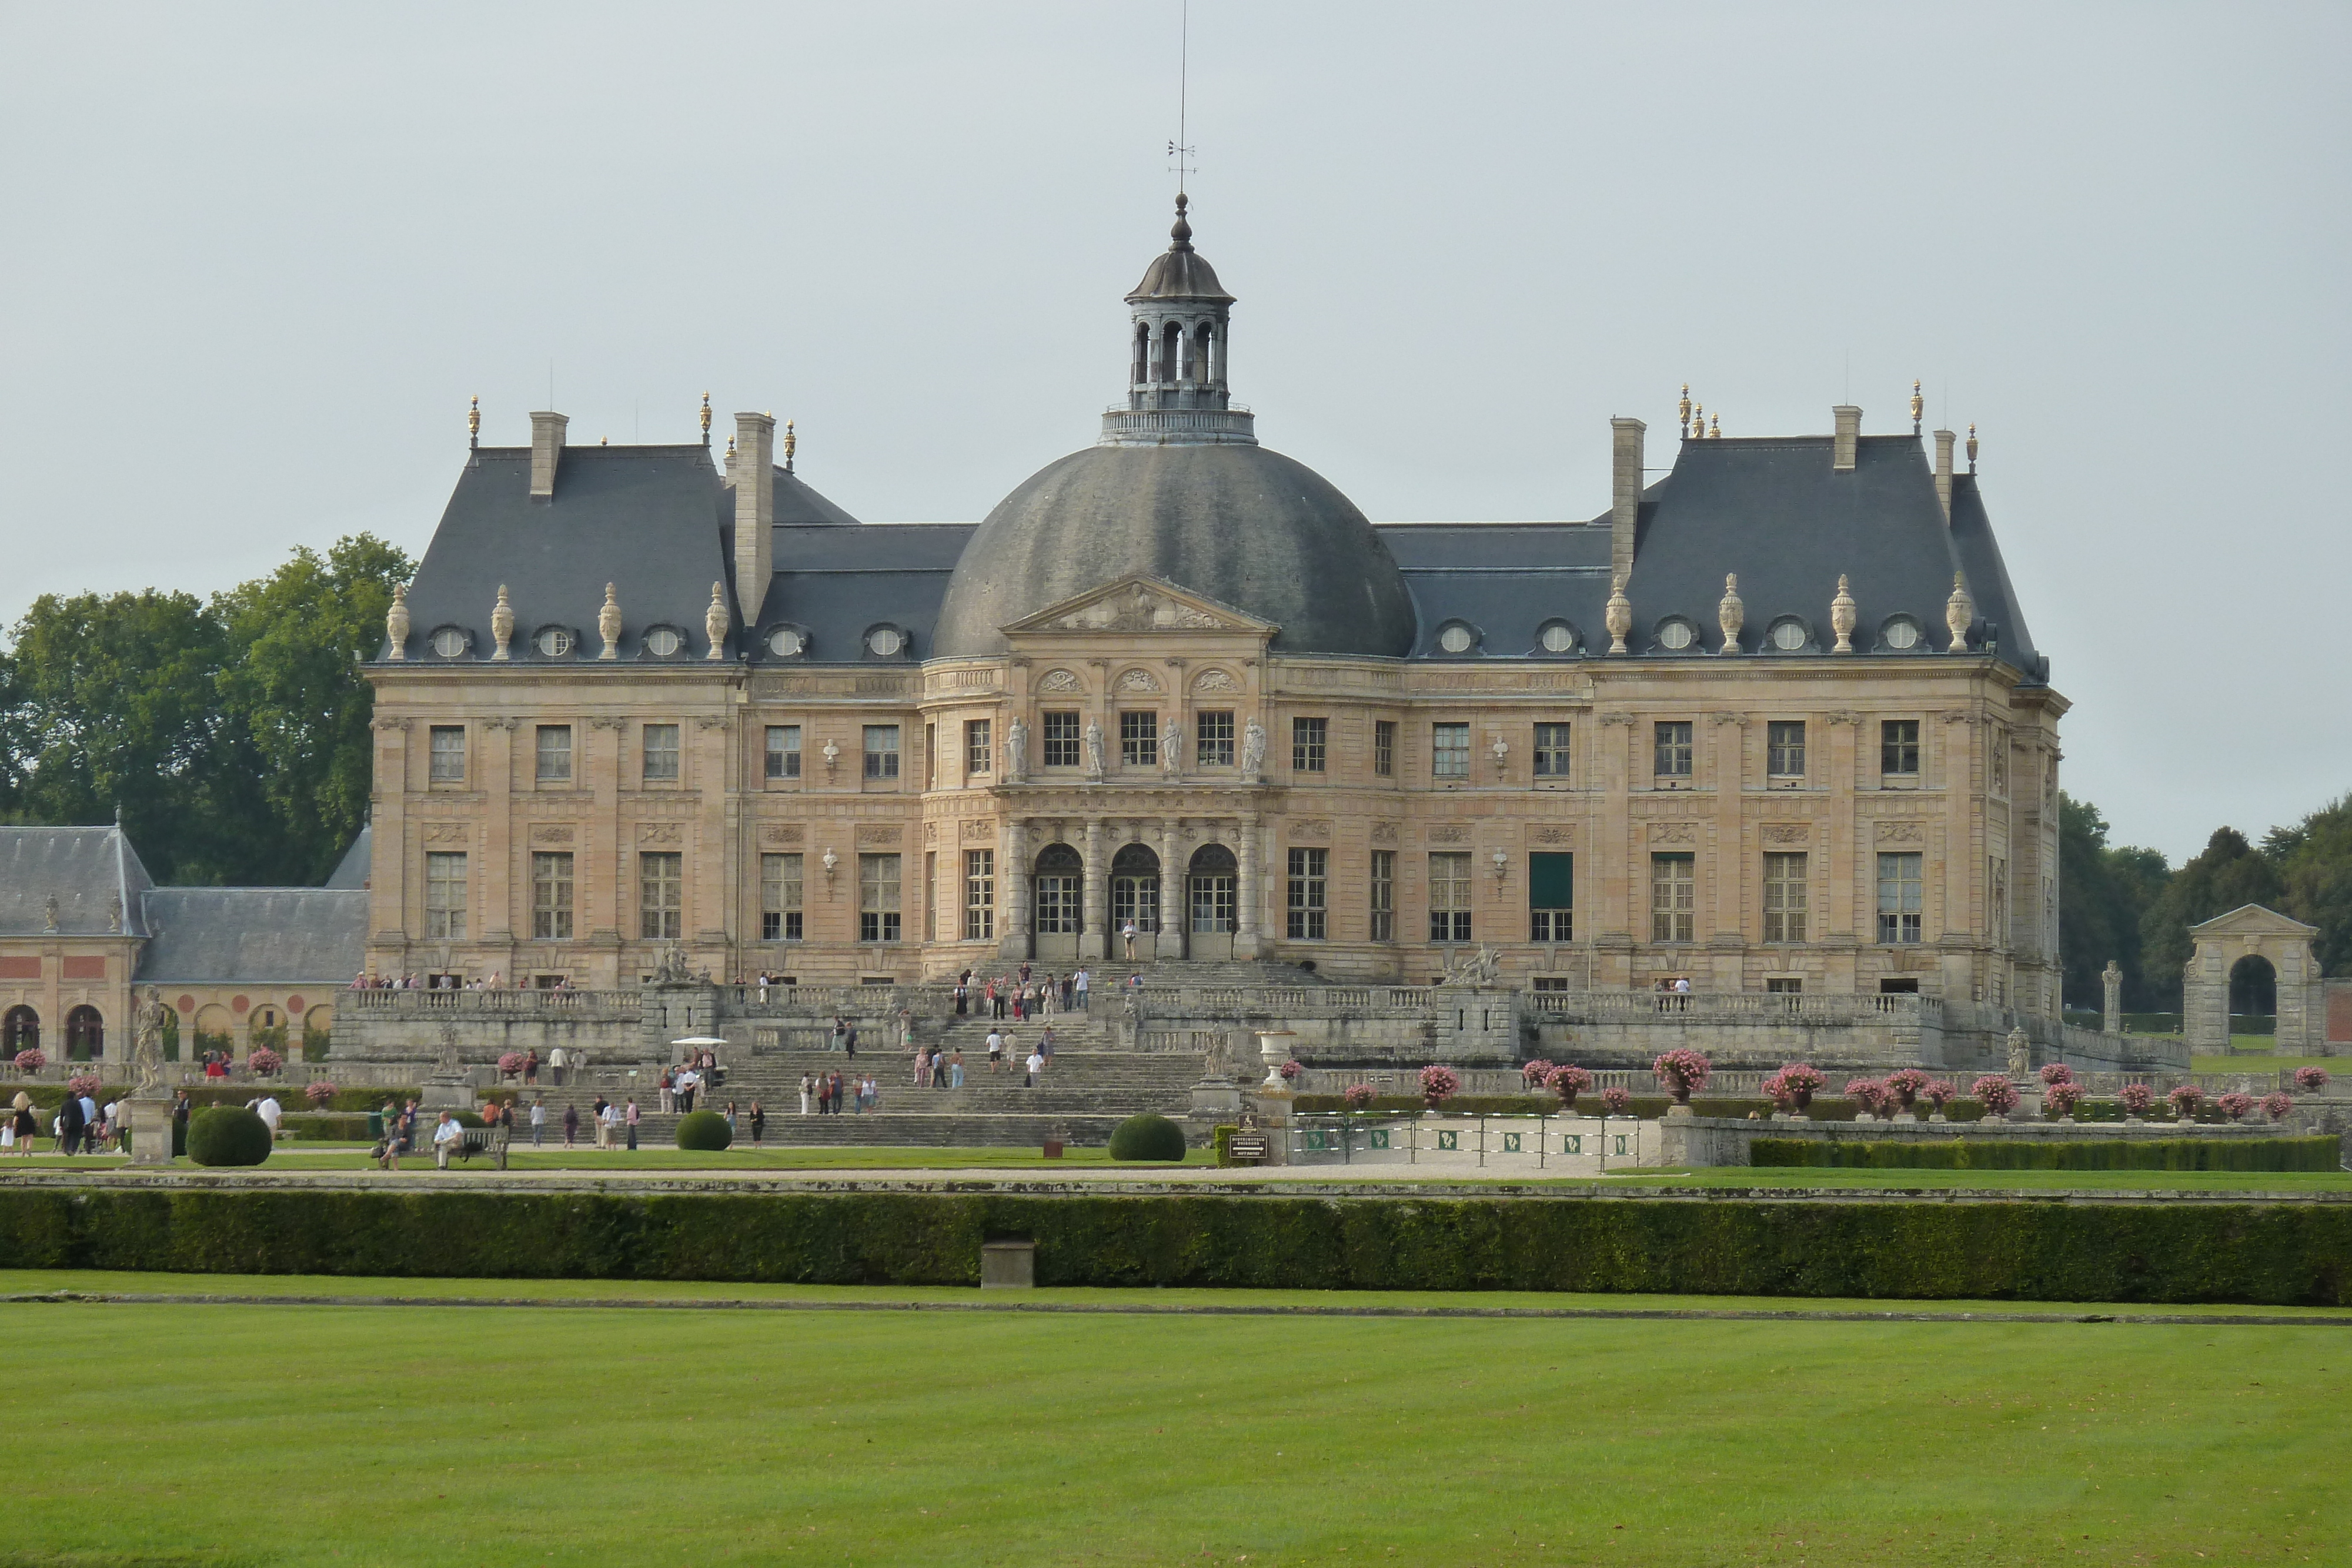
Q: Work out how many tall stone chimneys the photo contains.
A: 5